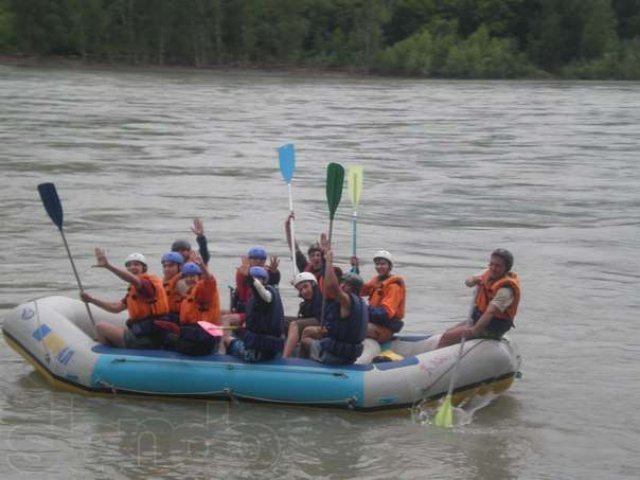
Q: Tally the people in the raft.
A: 11